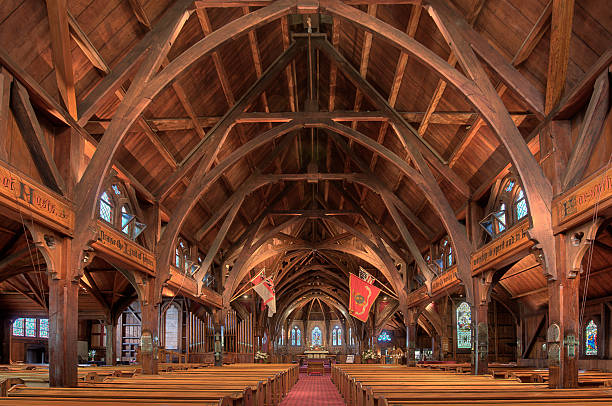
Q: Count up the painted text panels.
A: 5